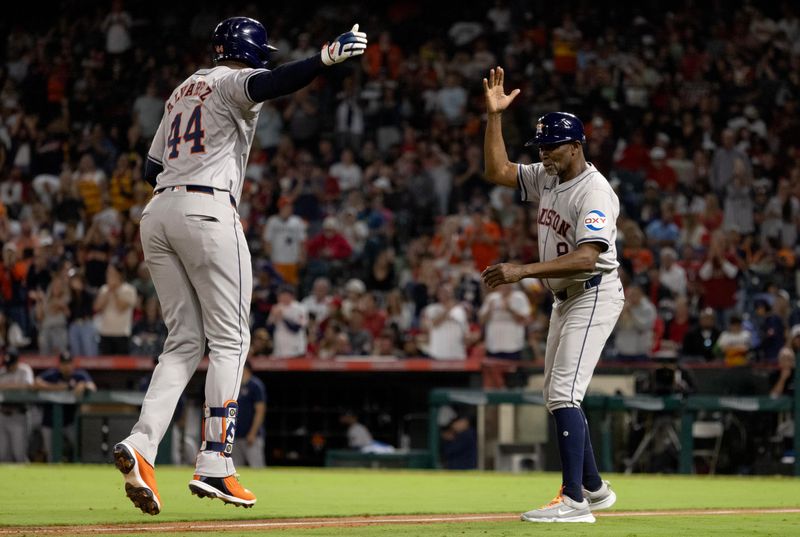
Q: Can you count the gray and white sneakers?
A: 2